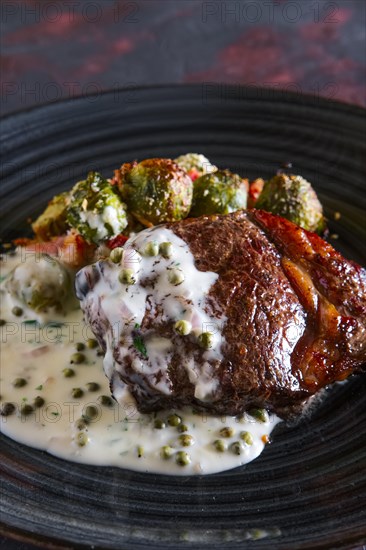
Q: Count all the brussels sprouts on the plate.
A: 7